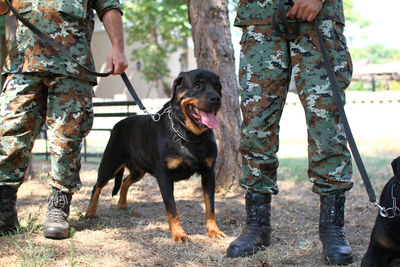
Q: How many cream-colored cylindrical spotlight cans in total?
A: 0